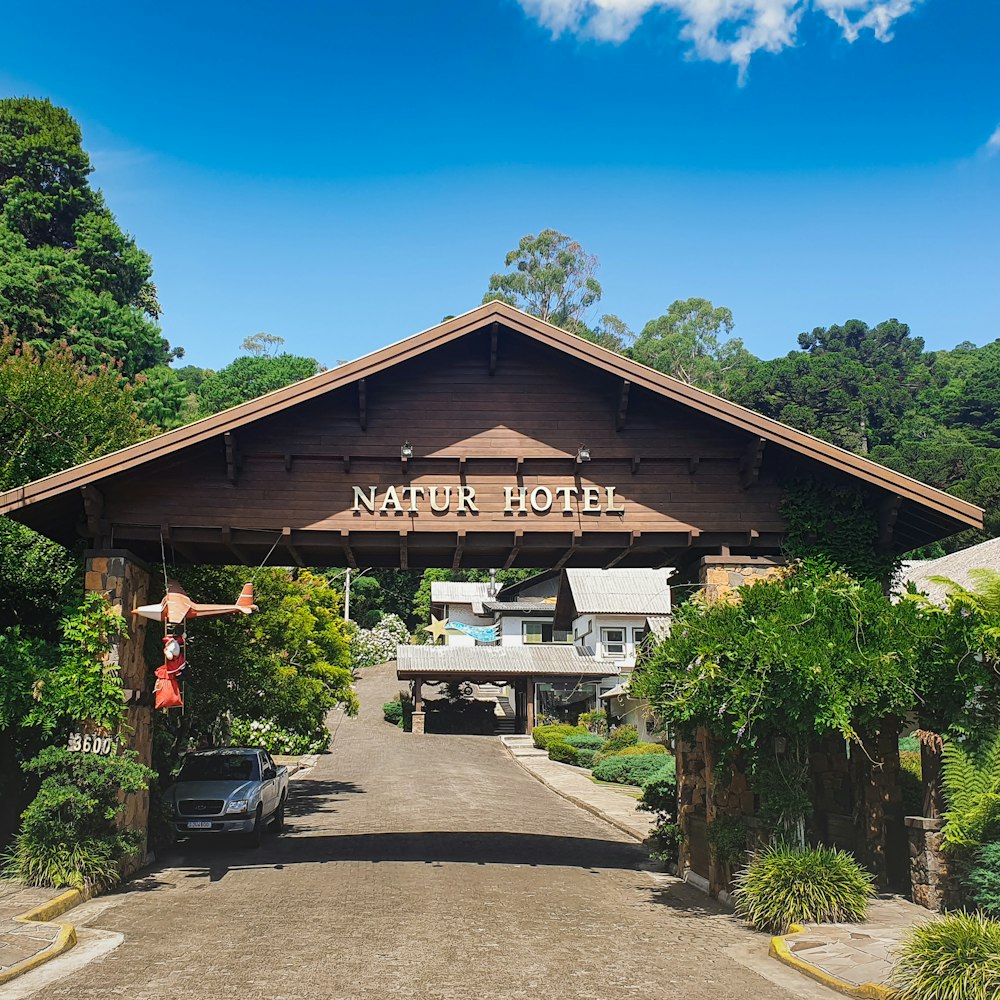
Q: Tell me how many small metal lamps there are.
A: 2